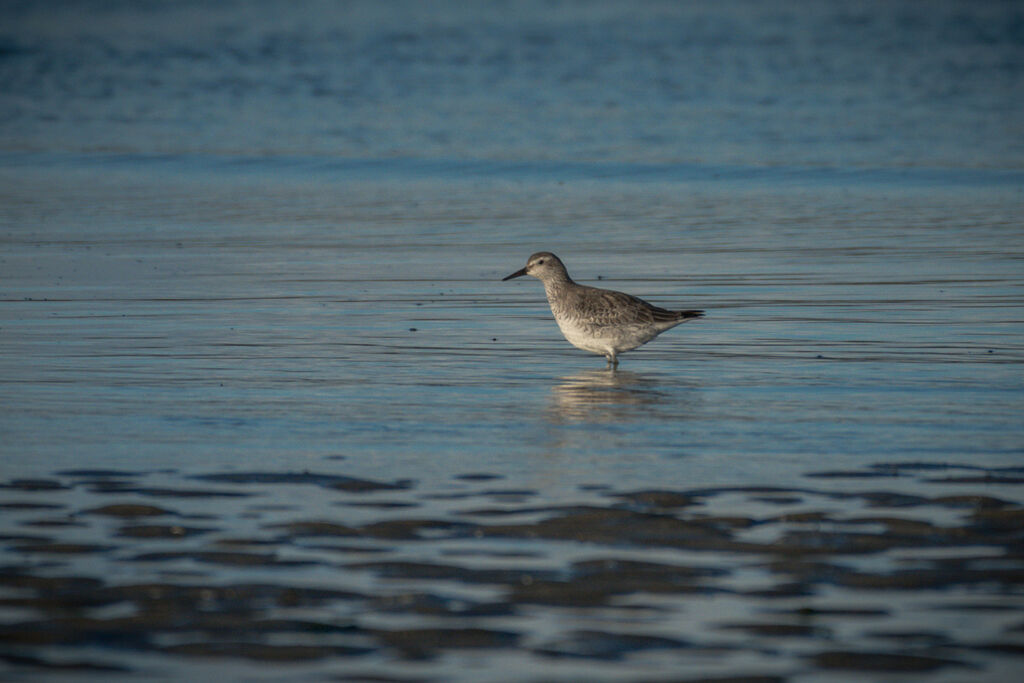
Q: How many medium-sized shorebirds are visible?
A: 1